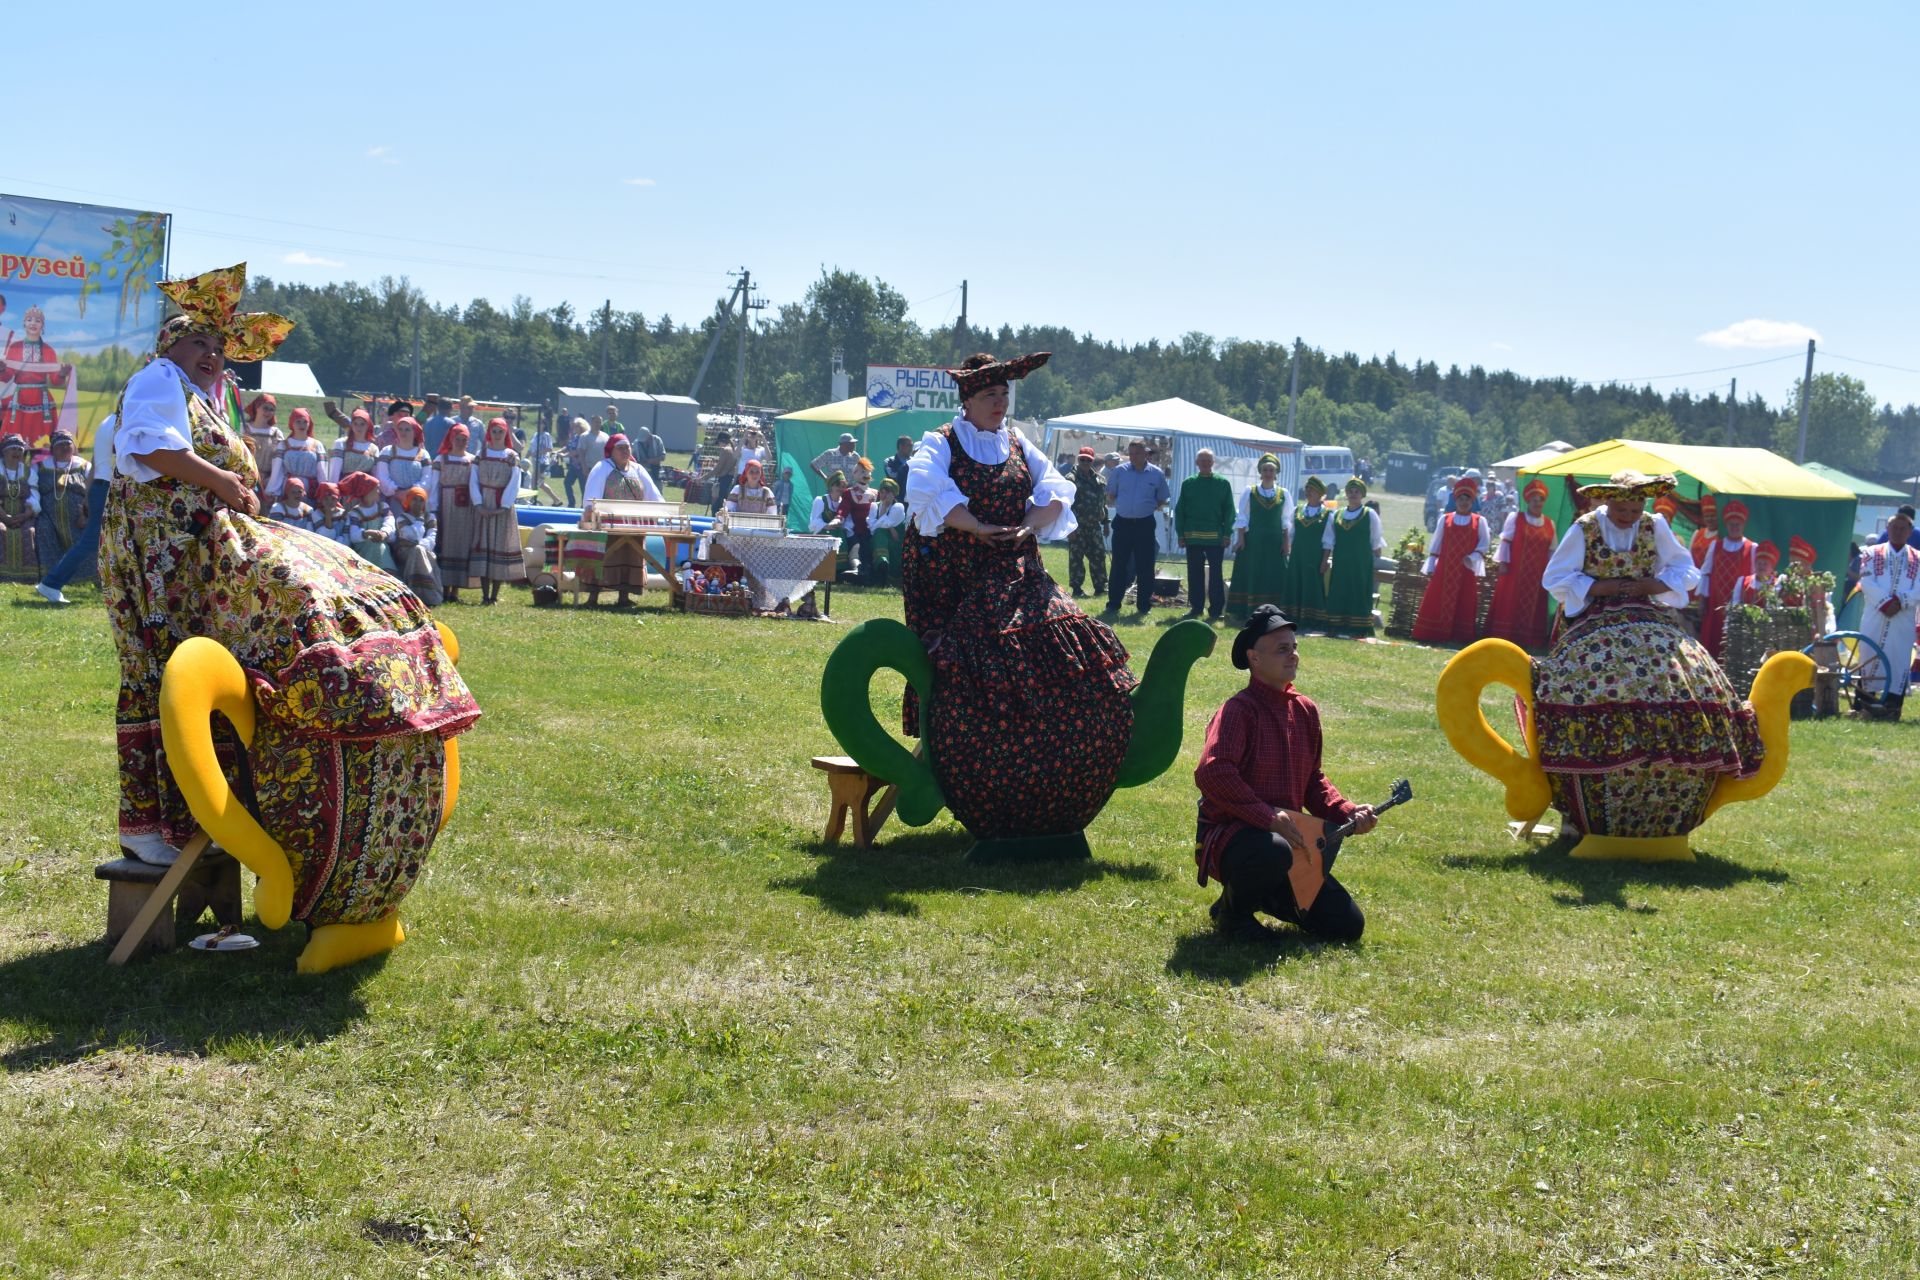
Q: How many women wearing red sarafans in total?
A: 7